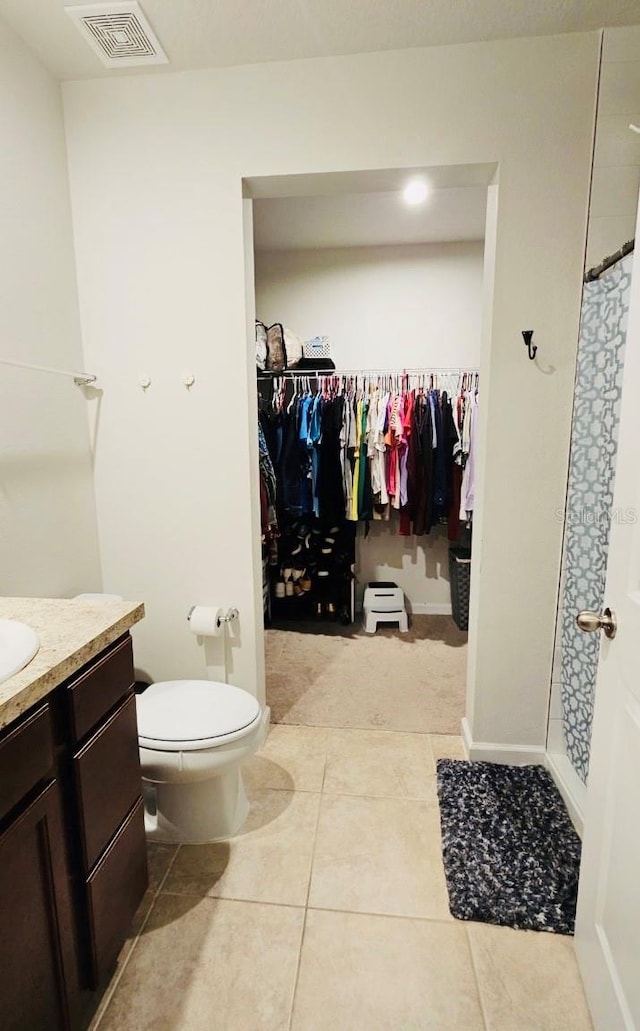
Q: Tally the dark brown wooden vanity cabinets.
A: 1